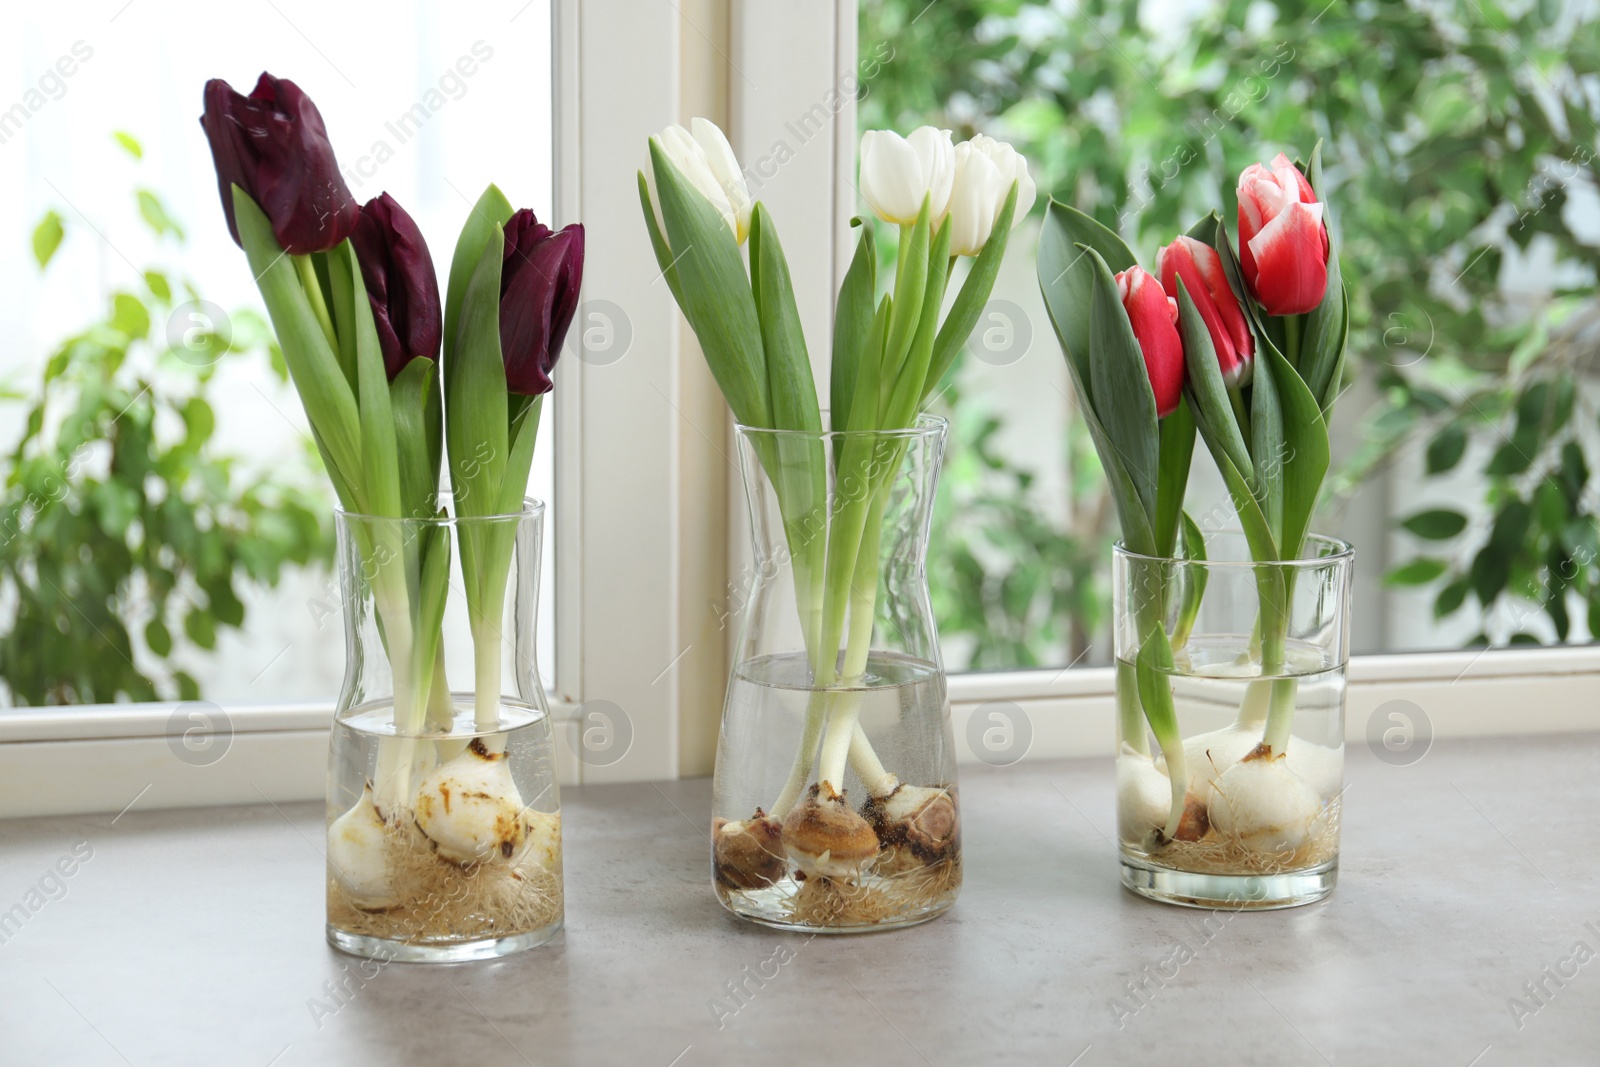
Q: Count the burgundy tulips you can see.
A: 3